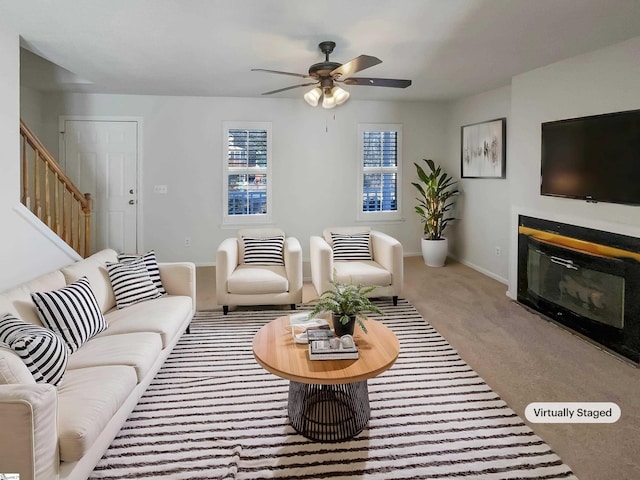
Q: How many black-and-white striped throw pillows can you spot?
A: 6